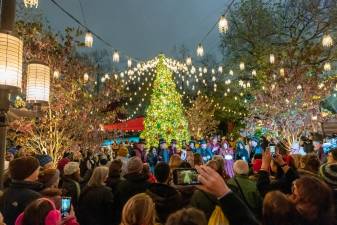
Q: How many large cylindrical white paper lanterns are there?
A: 2